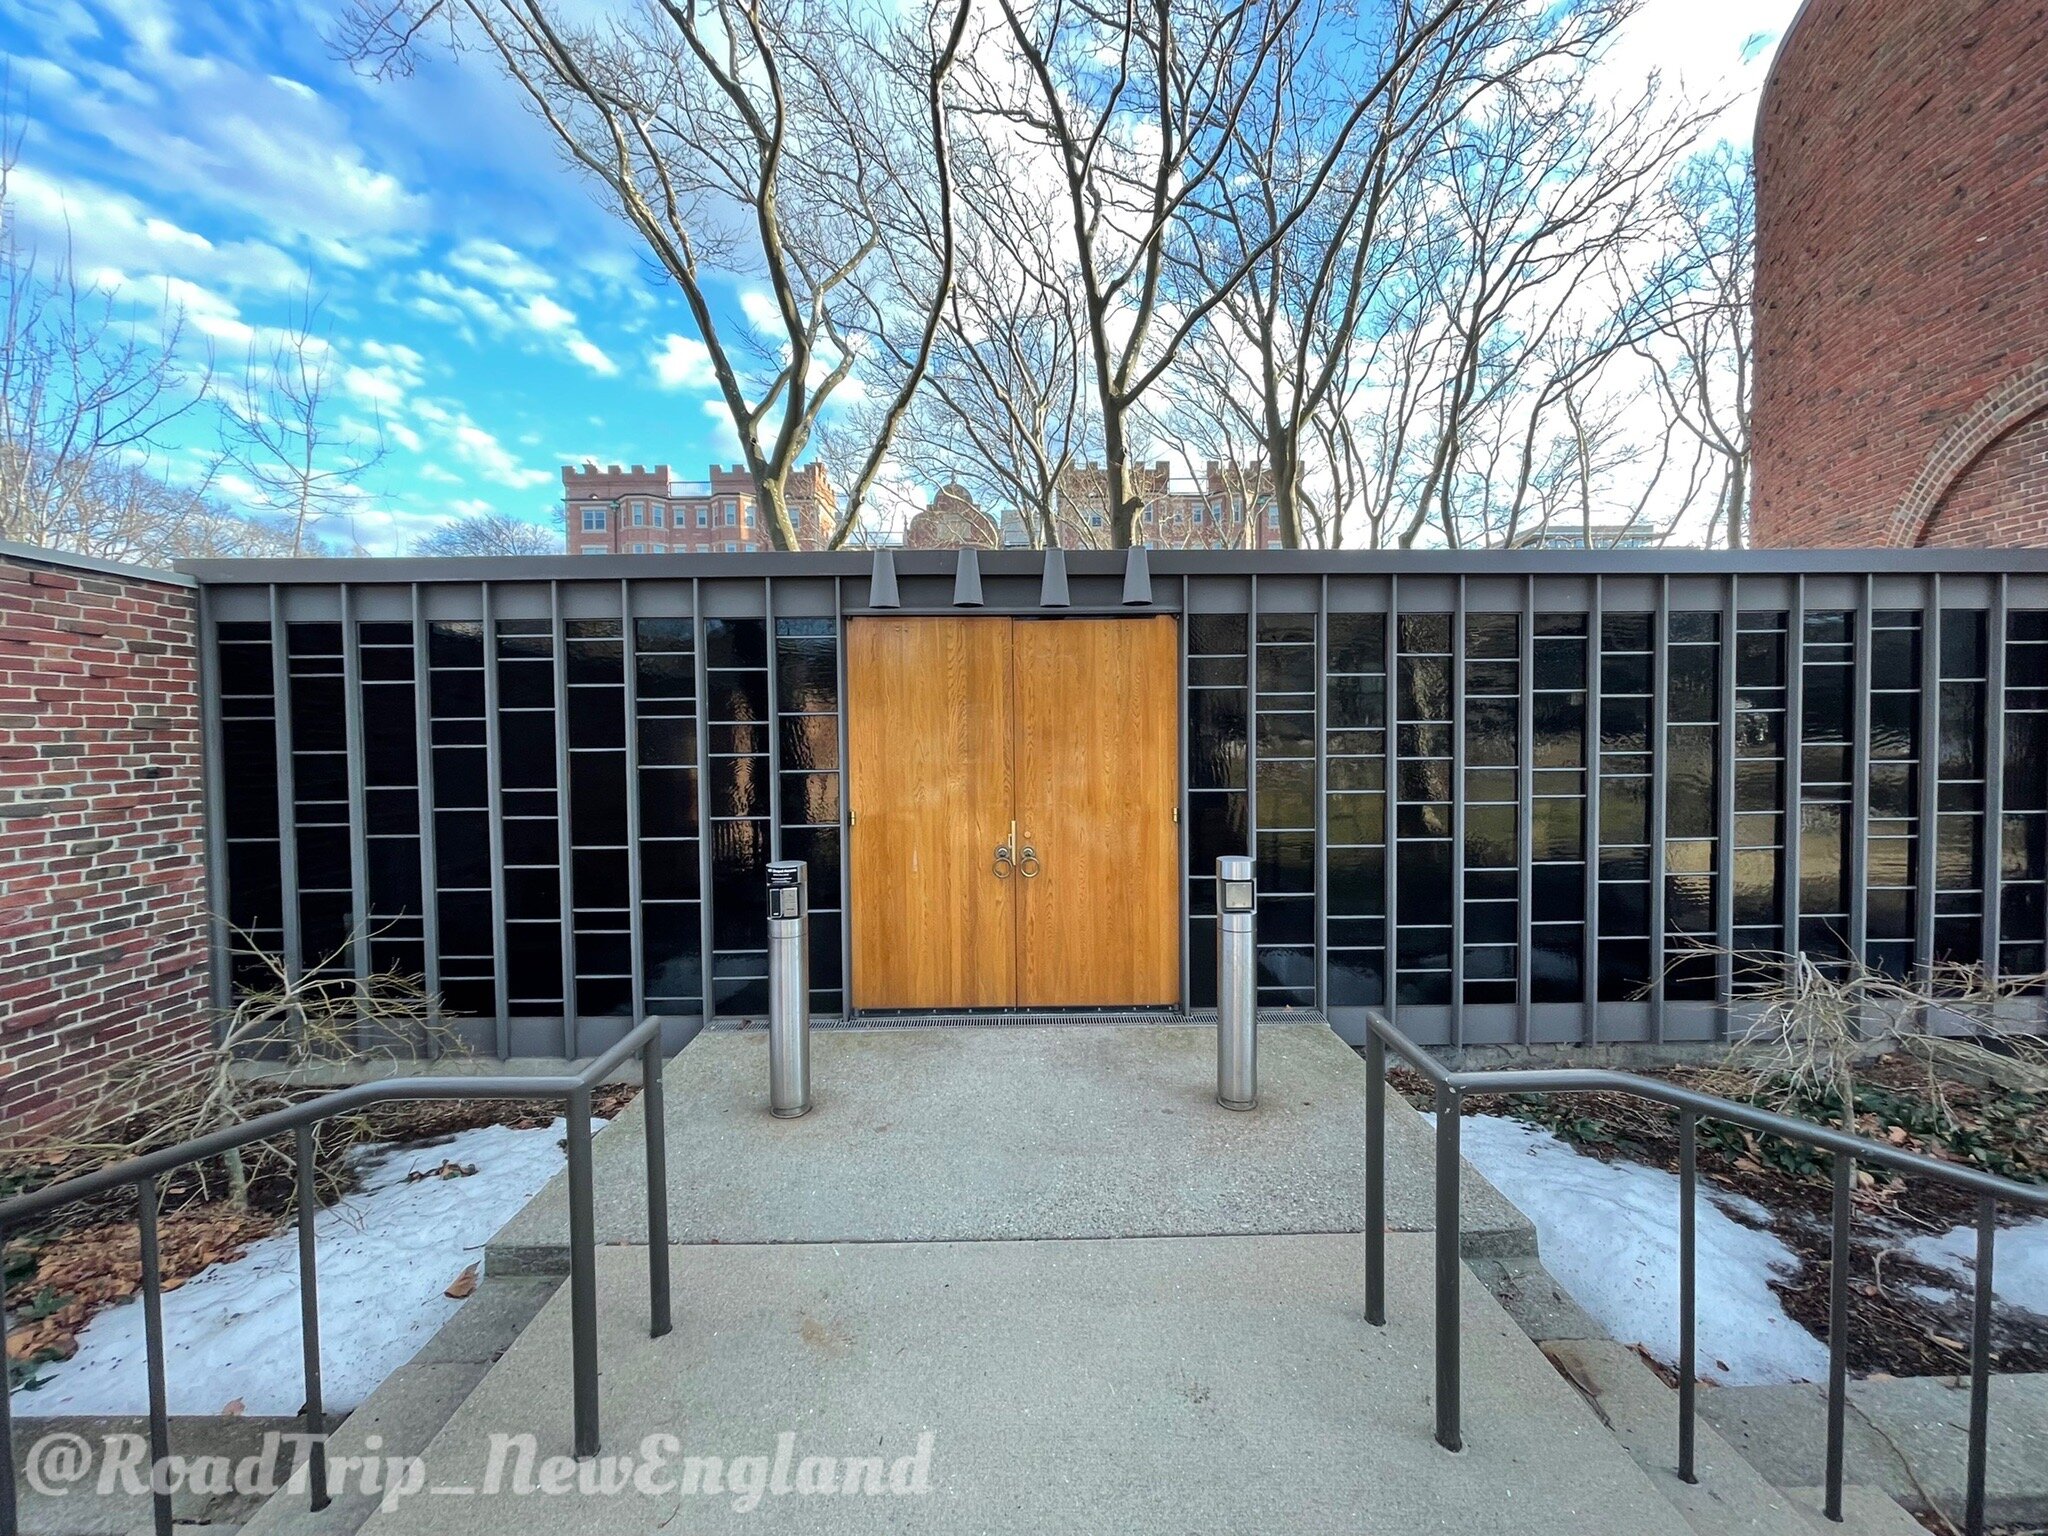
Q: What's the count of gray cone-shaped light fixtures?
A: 4